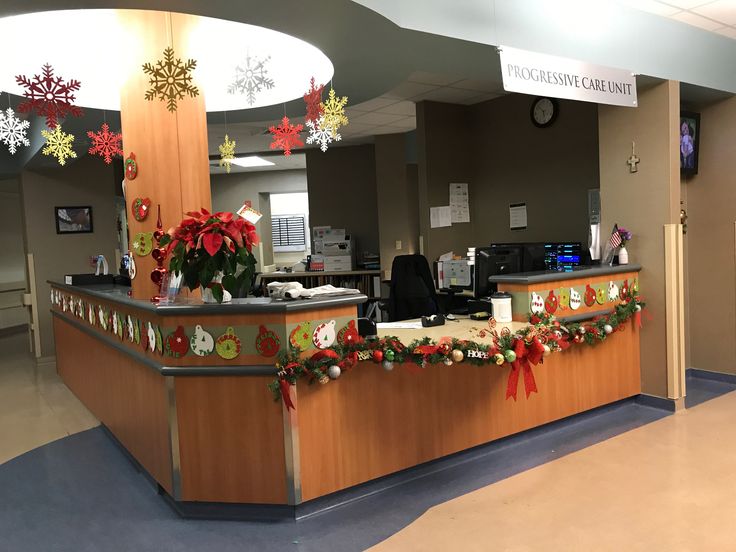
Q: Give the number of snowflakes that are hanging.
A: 11